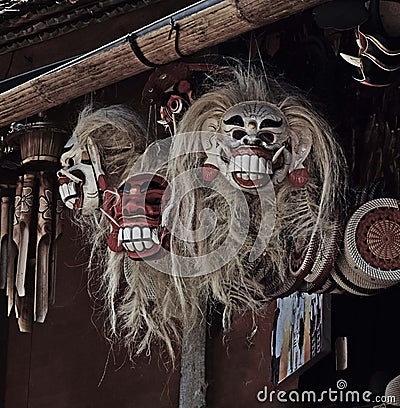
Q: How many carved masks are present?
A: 3